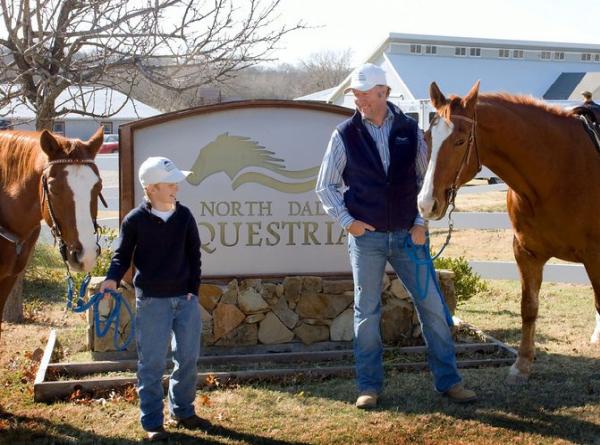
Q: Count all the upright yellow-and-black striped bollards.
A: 0